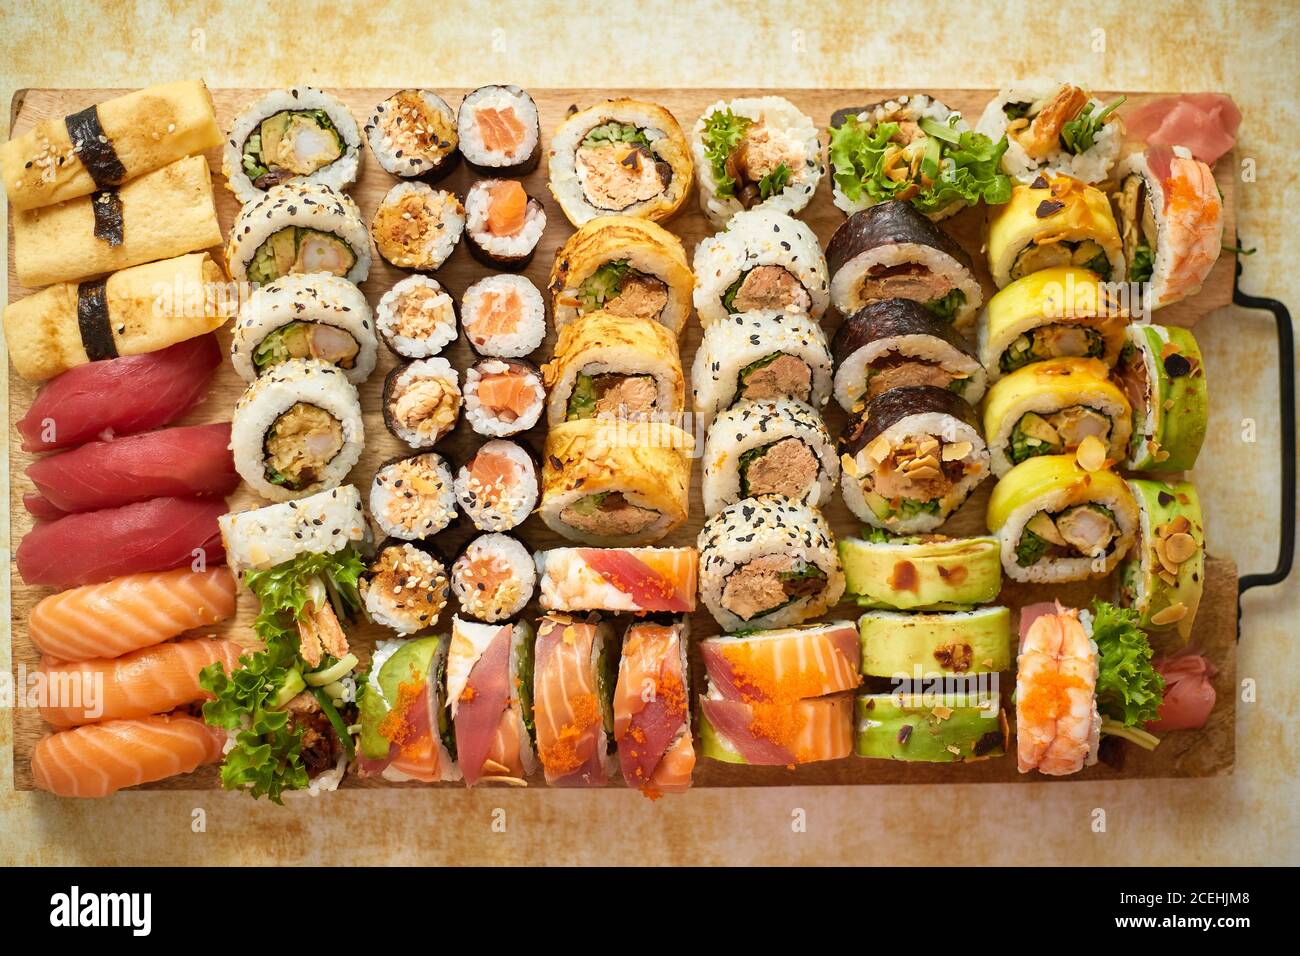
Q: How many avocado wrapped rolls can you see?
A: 5